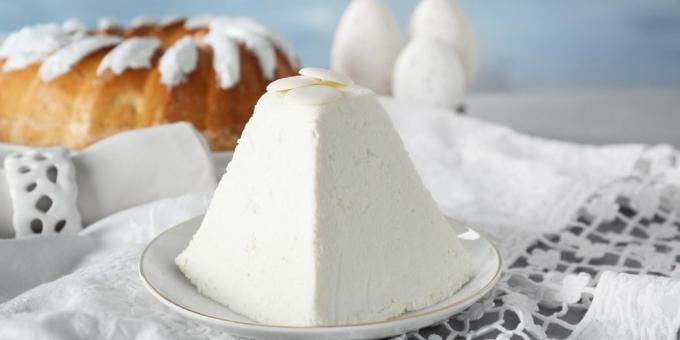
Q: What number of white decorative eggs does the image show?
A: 3